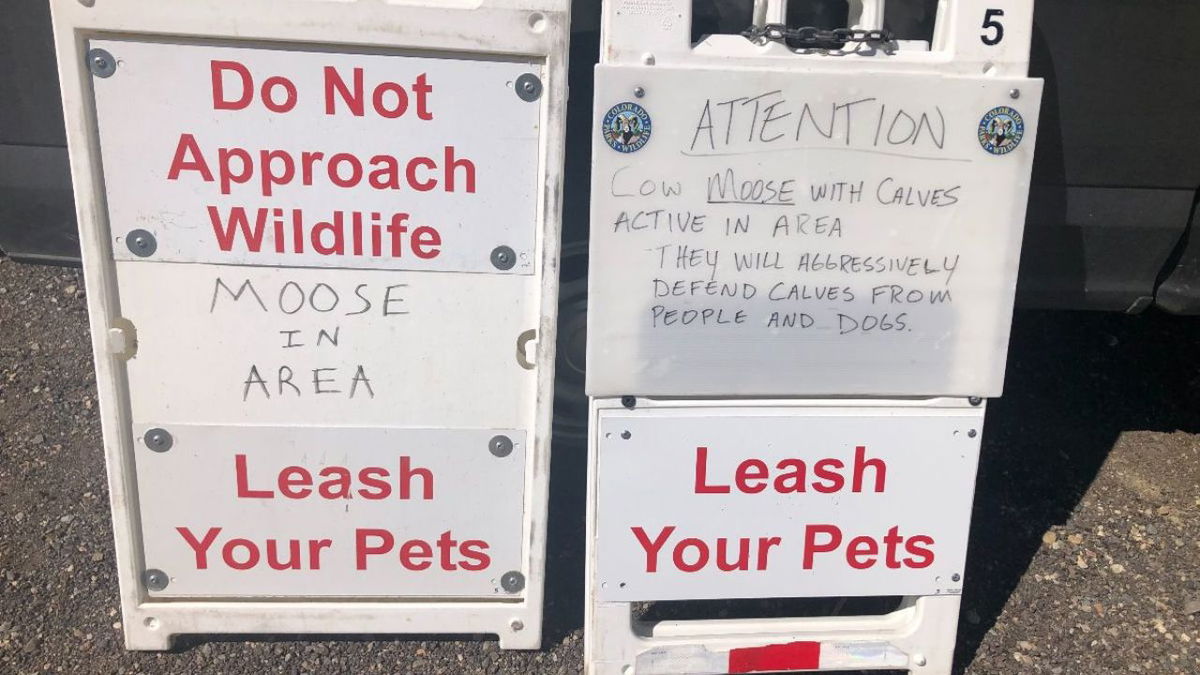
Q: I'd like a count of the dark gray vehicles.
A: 1